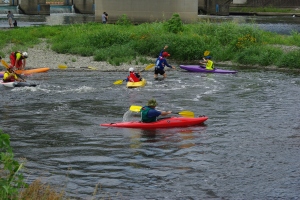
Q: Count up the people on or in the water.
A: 6